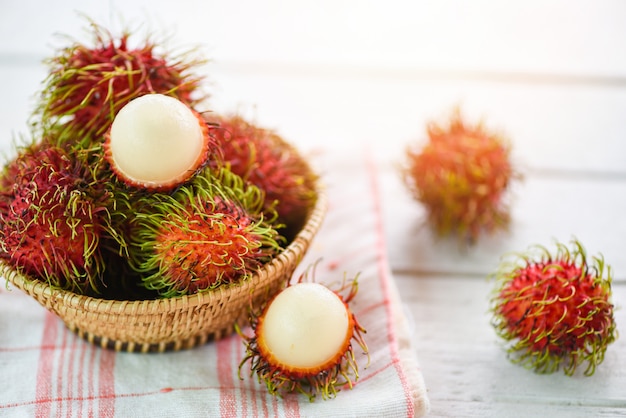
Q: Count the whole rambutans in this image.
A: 6